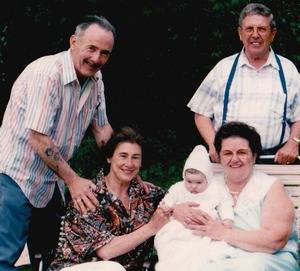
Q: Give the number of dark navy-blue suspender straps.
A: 2